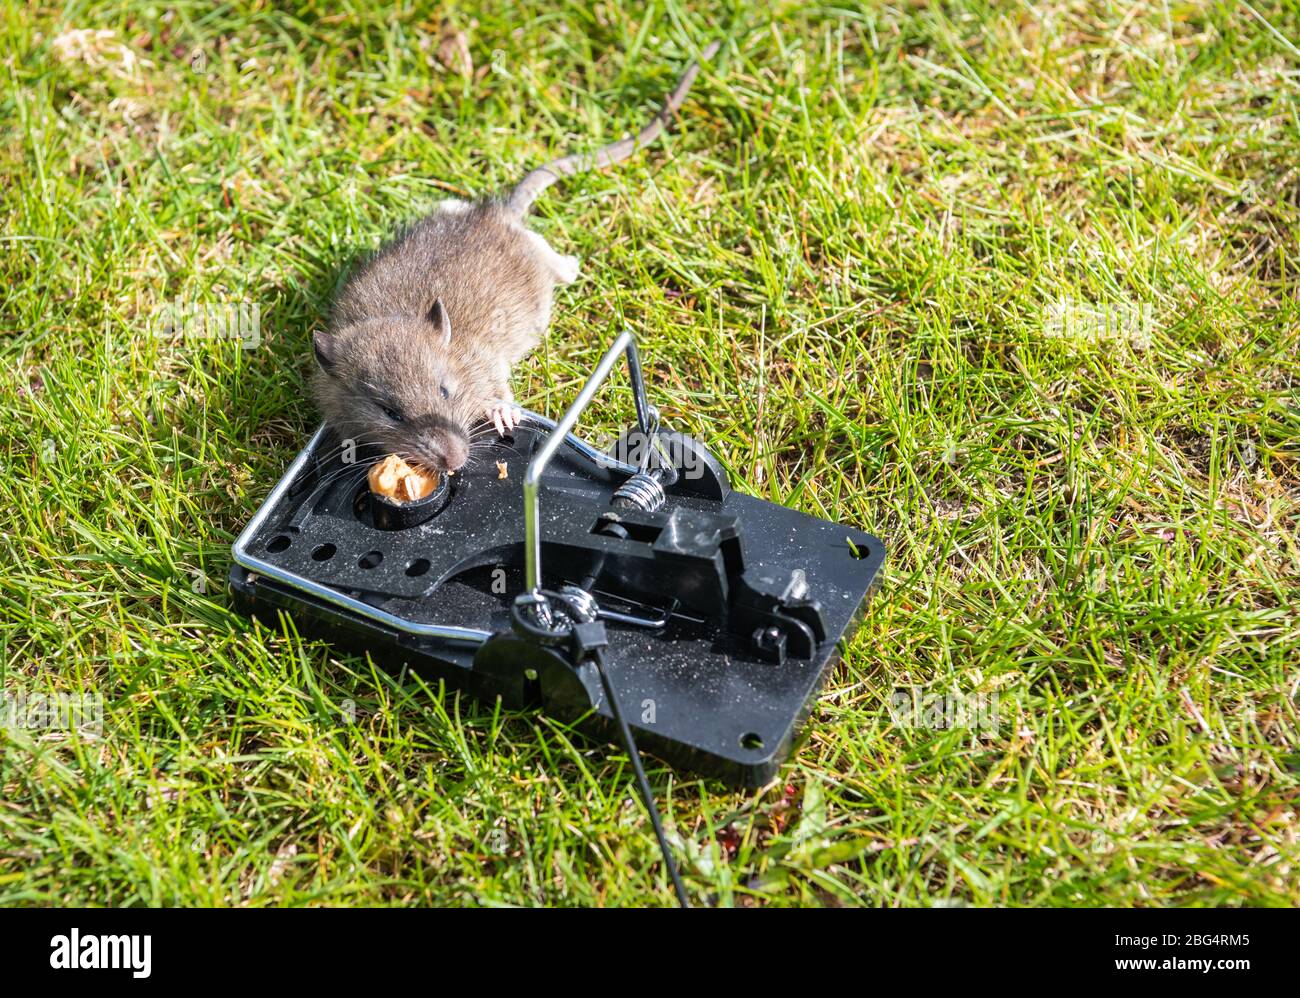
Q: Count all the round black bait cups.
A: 1